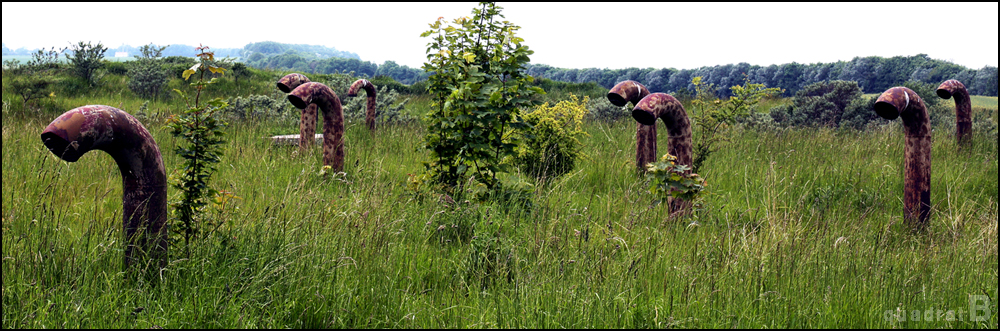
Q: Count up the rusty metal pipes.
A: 8